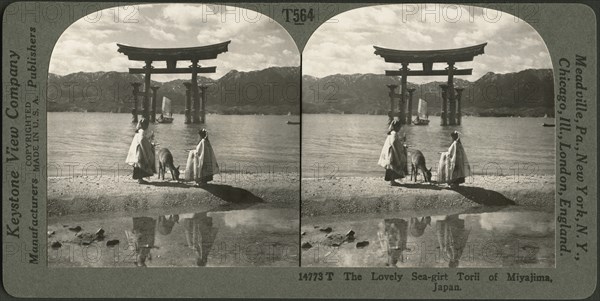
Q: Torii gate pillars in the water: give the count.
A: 6